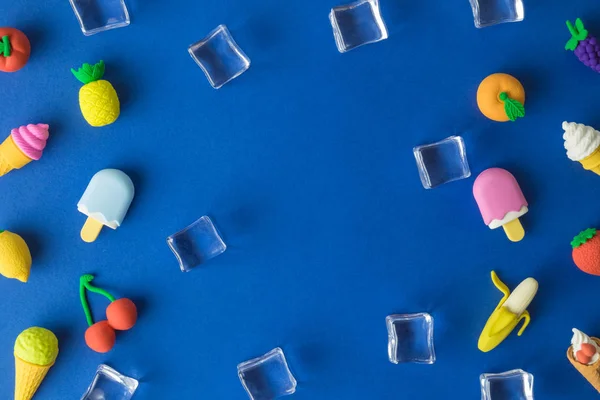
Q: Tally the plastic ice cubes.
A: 10